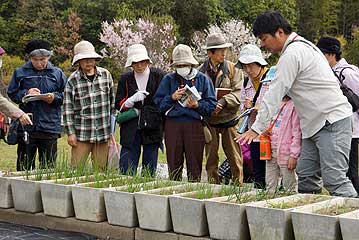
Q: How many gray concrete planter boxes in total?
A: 11